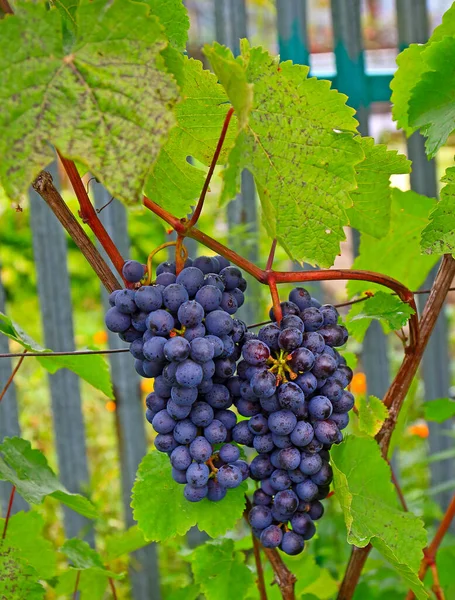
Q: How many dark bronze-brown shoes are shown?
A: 0